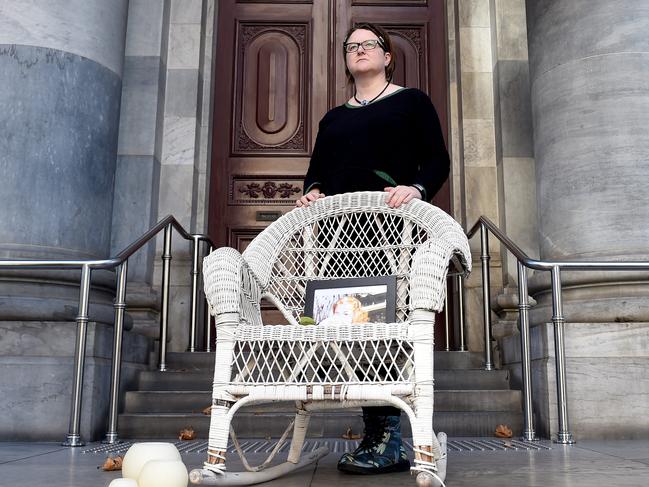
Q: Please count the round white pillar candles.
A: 3